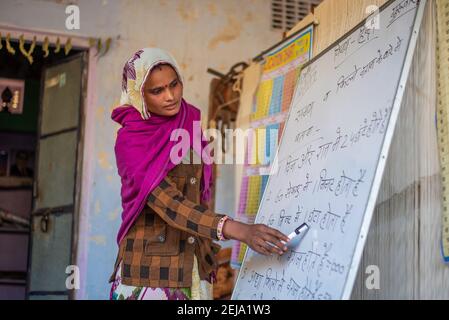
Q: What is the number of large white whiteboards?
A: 1